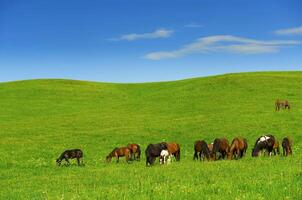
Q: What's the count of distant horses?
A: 2